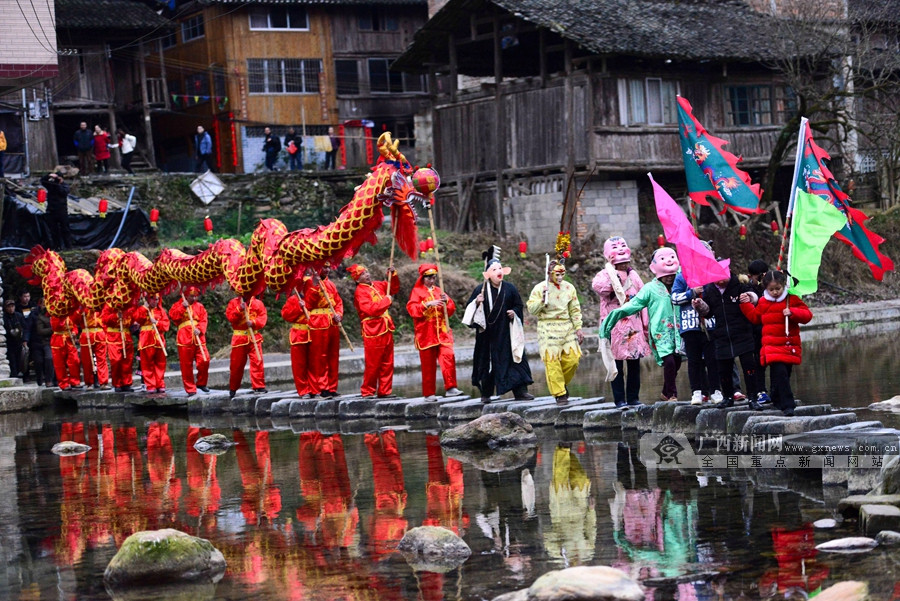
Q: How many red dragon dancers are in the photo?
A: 10